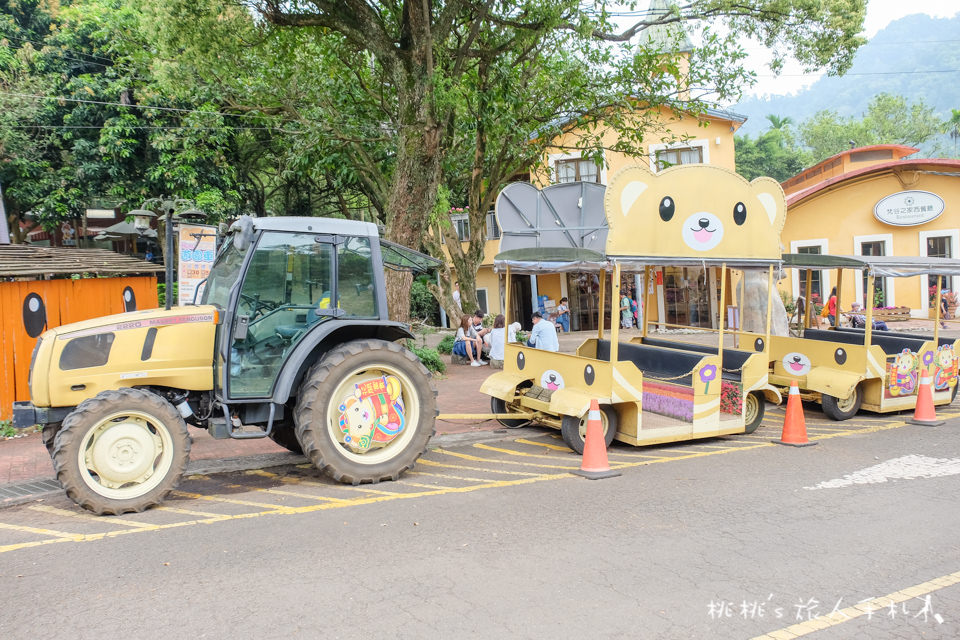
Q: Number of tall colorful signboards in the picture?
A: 1